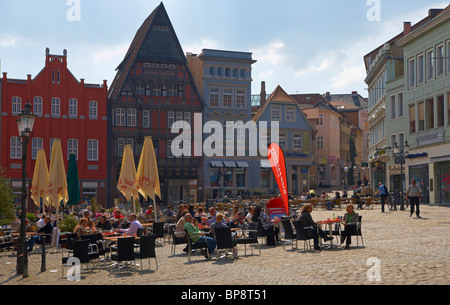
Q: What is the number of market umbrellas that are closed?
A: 5